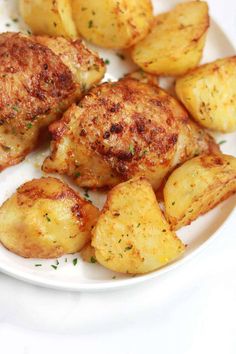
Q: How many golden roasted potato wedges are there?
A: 7